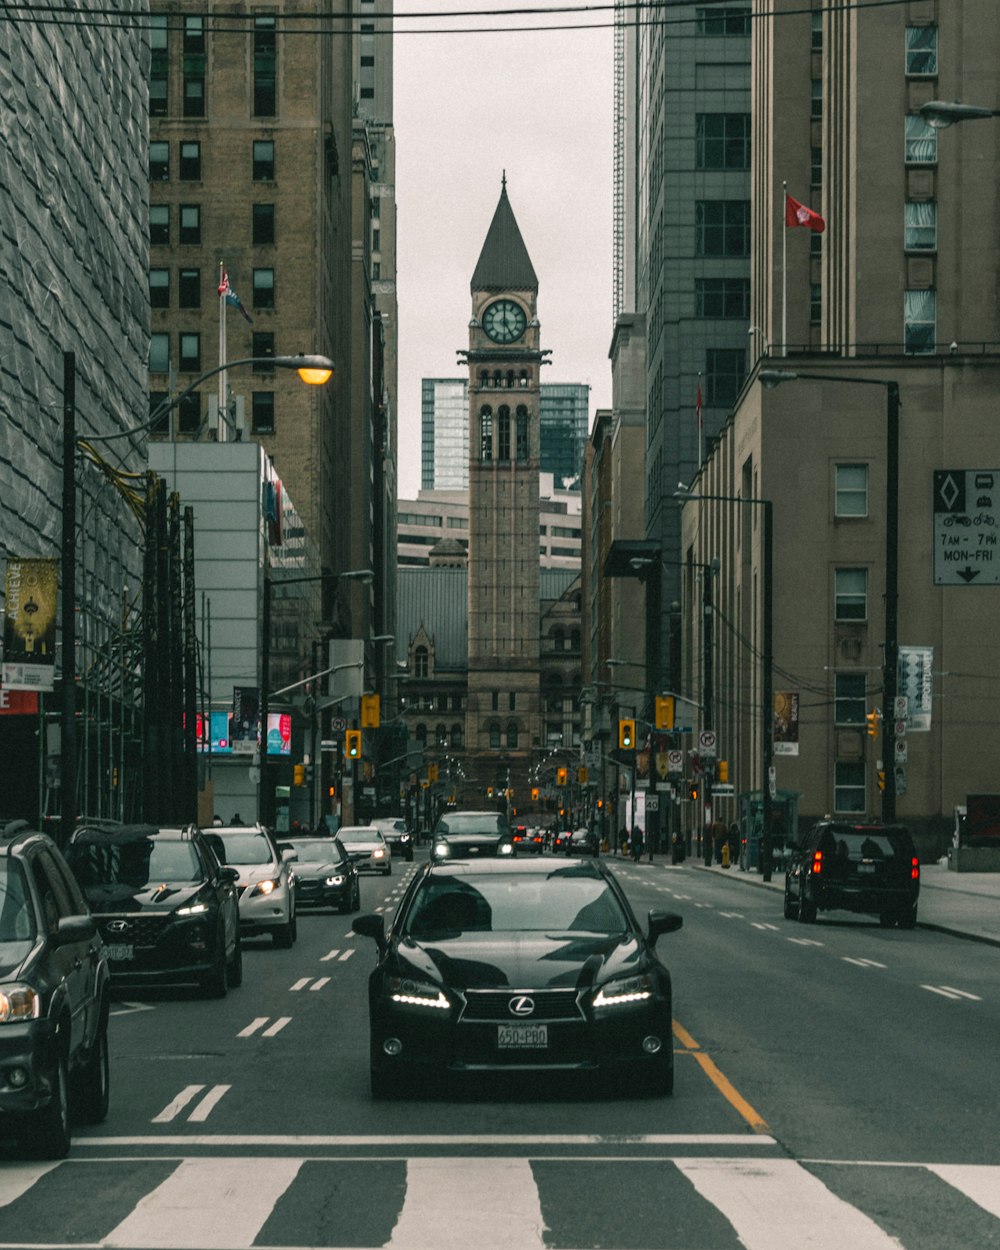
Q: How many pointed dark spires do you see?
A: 1